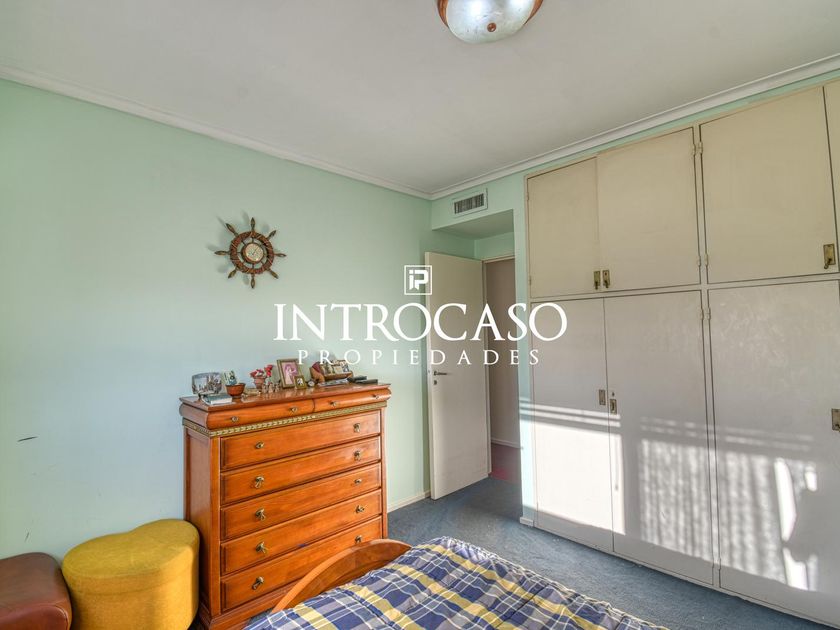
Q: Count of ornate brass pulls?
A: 14